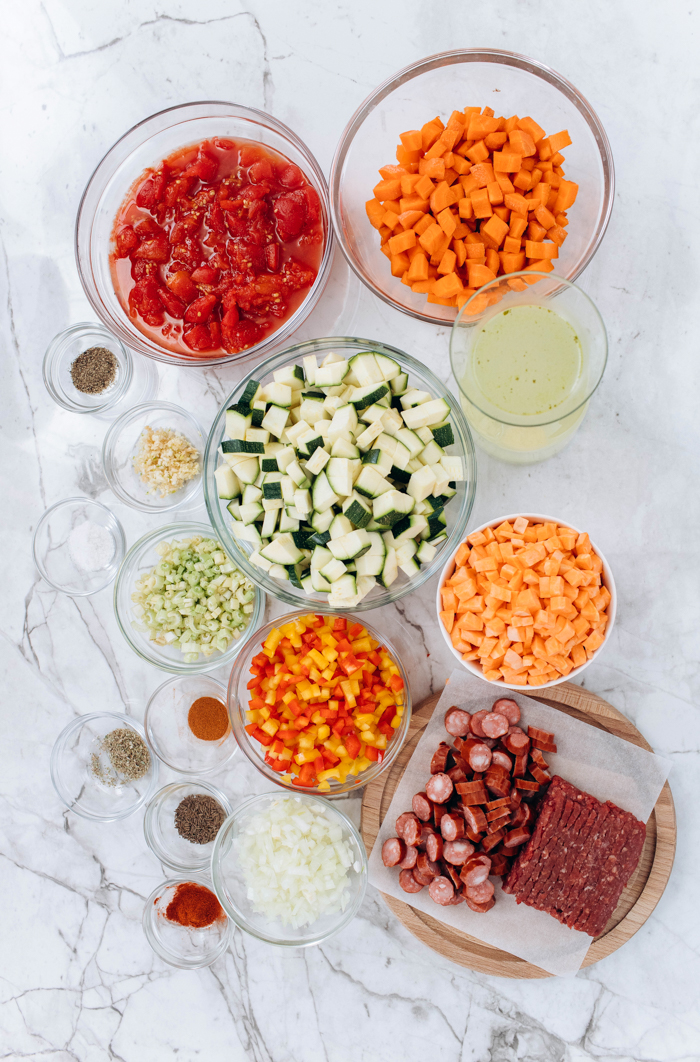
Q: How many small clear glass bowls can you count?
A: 7